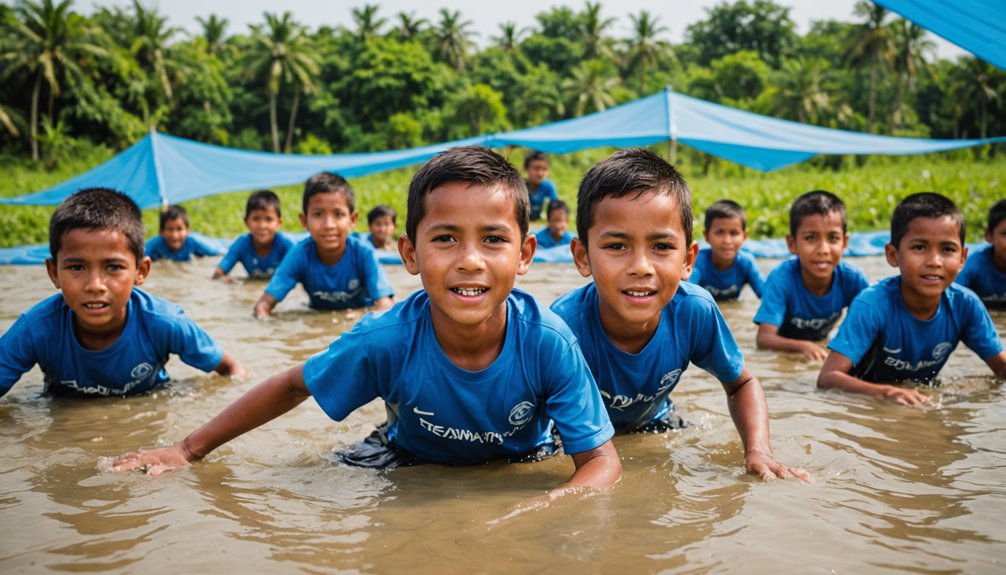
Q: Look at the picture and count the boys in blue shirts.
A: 13